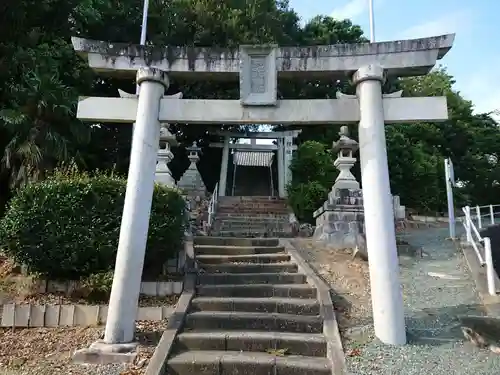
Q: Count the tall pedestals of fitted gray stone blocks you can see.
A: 1